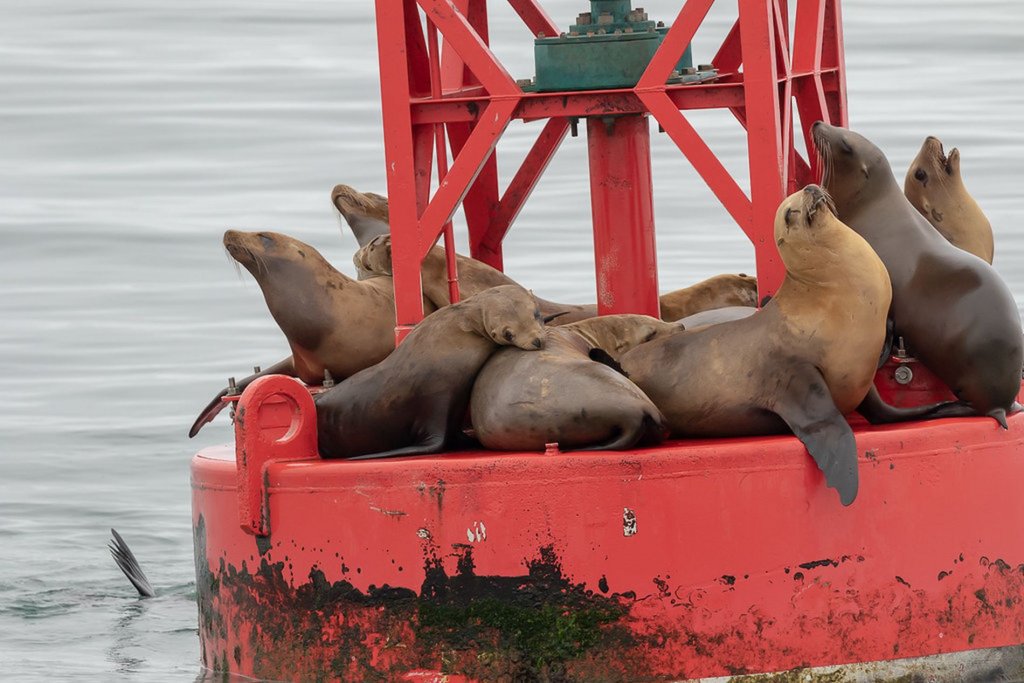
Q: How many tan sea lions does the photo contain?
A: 2